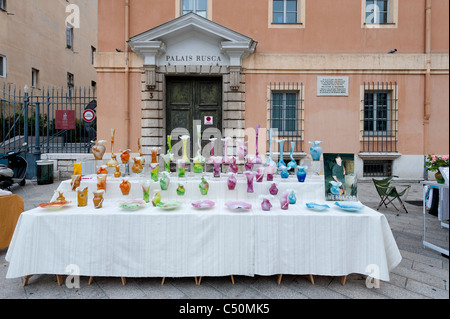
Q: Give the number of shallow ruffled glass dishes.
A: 7